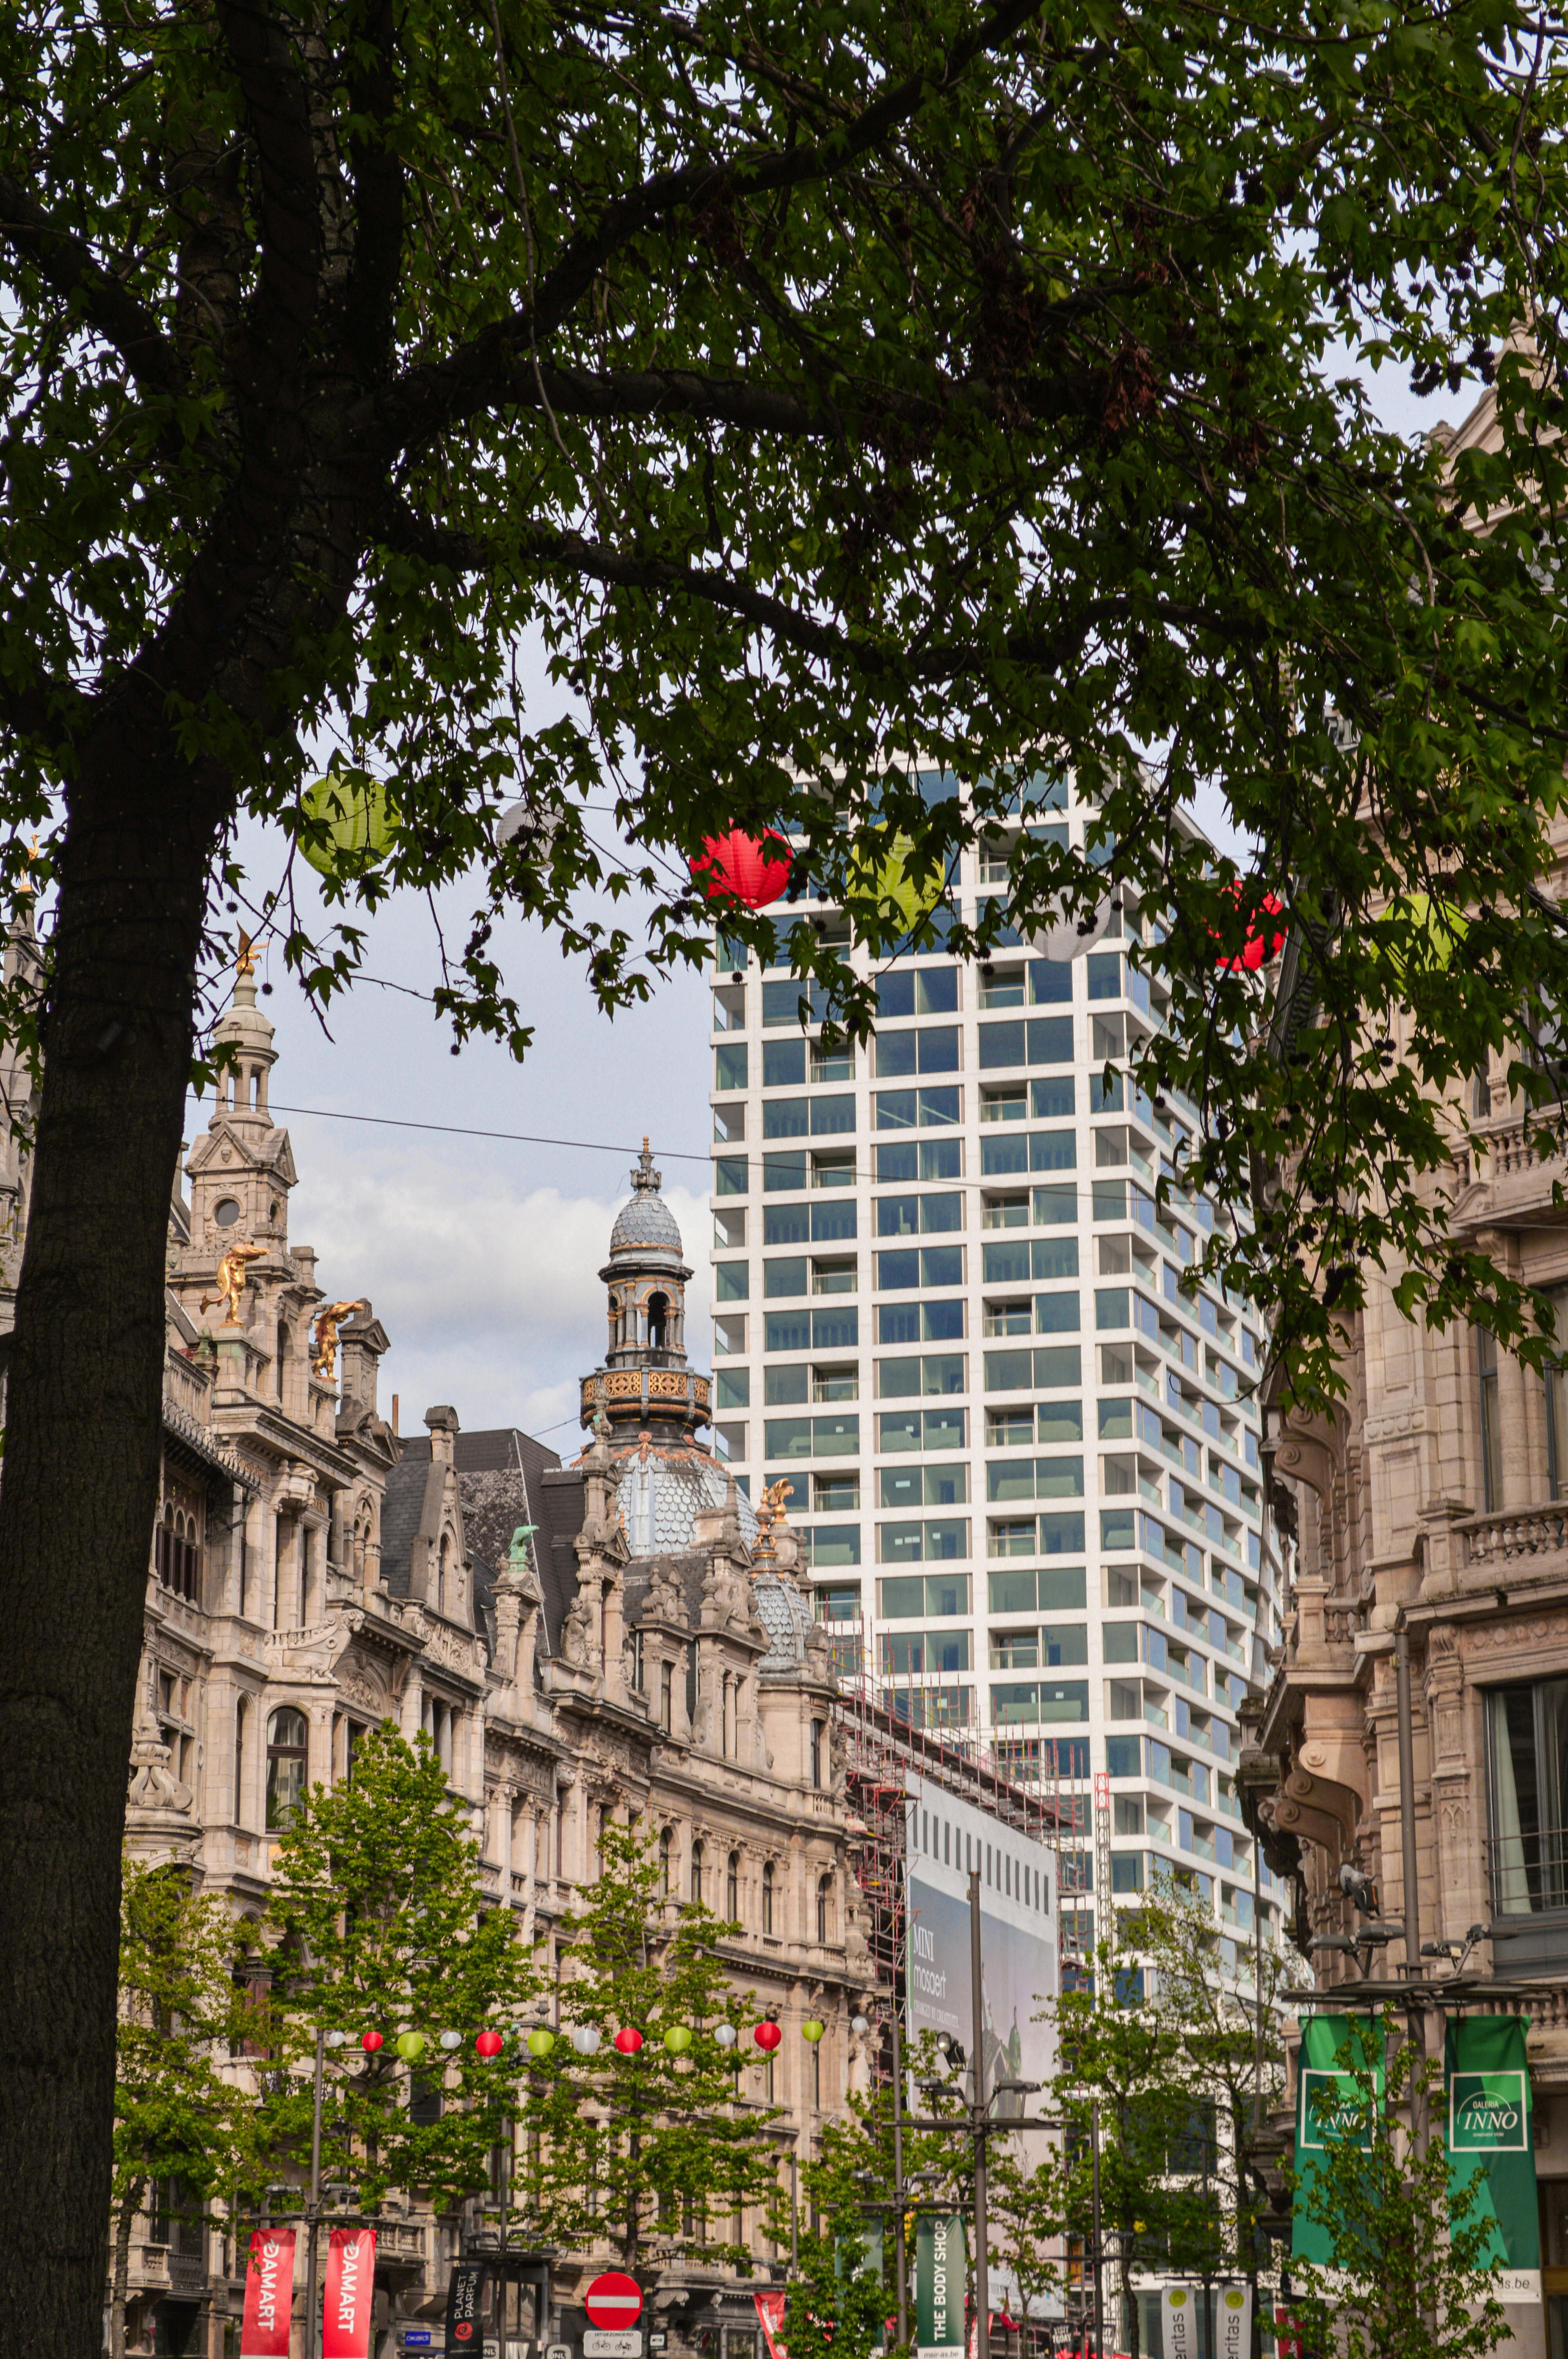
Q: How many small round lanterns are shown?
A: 13